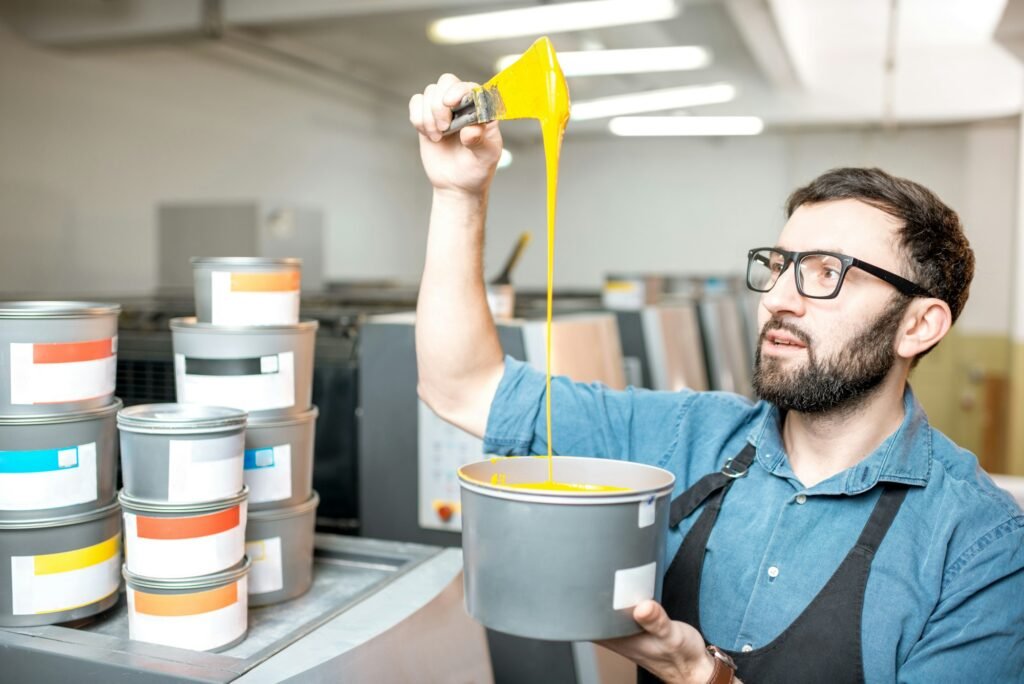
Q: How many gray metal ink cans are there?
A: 11